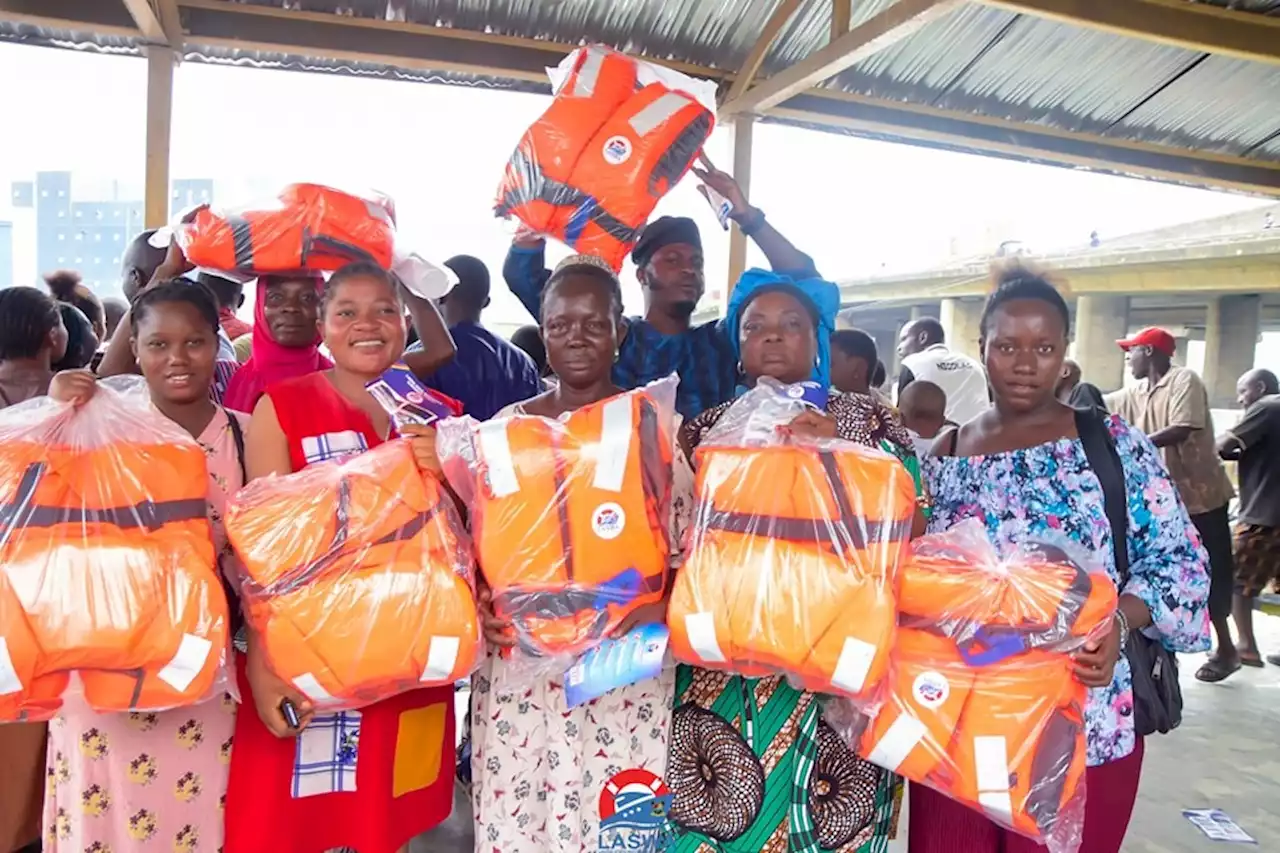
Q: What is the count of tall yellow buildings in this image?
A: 0